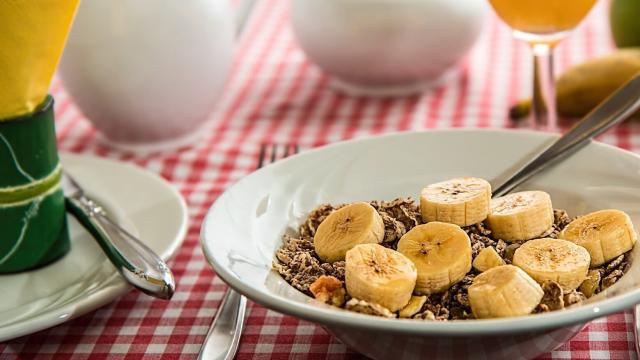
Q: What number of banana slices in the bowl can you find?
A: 8